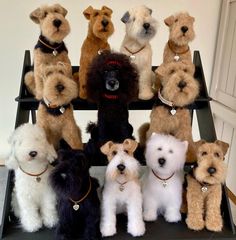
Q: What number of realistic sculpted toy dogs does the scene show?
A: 12